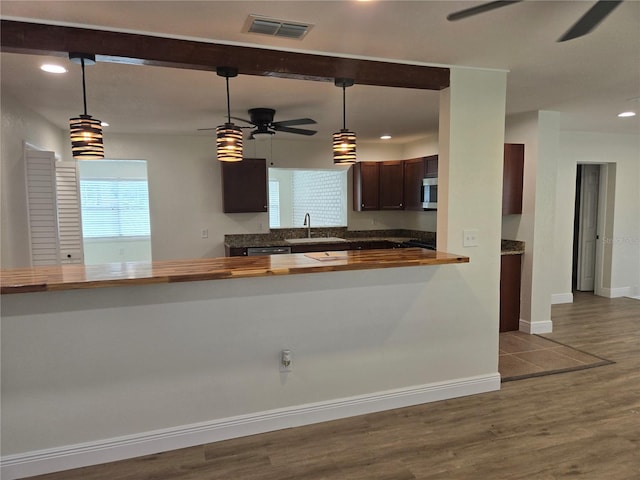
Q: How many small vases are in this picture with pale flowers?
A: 0